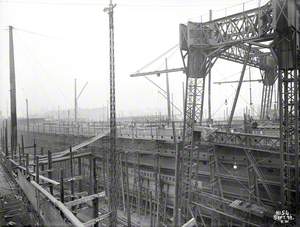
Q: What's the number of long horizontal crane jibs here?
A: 2